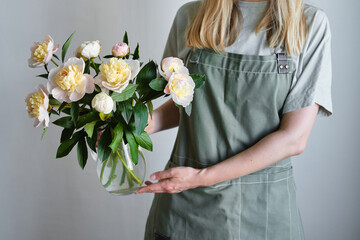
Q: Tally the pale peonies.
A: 9